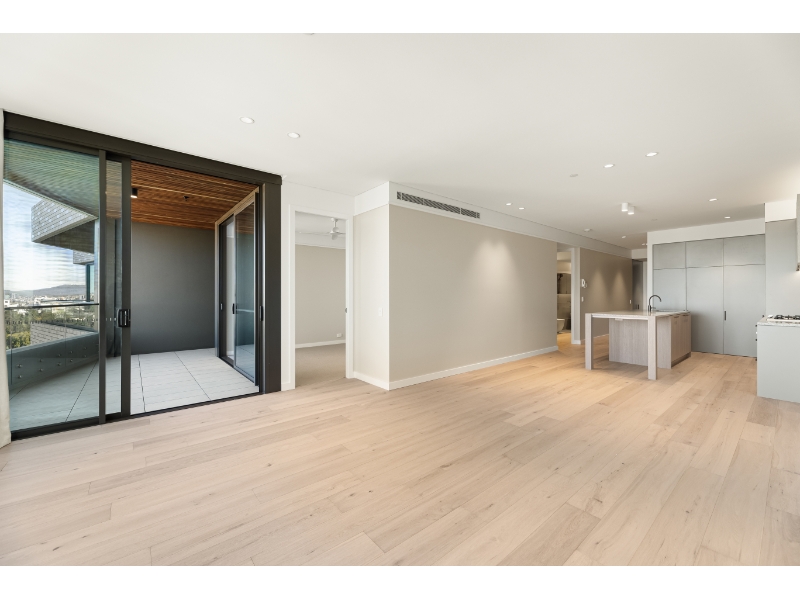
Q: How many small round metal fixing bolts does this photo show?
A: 10